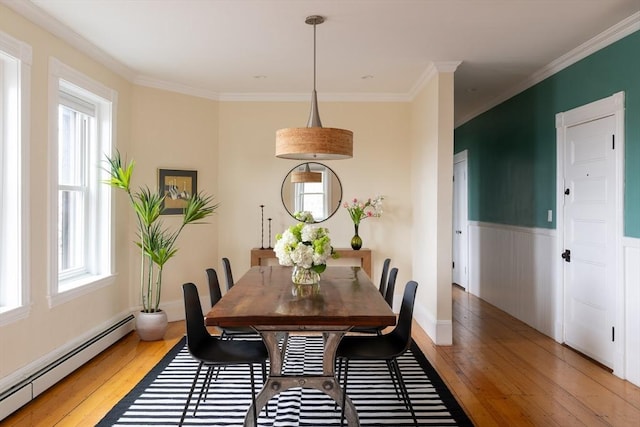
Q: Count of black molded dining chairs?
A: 6